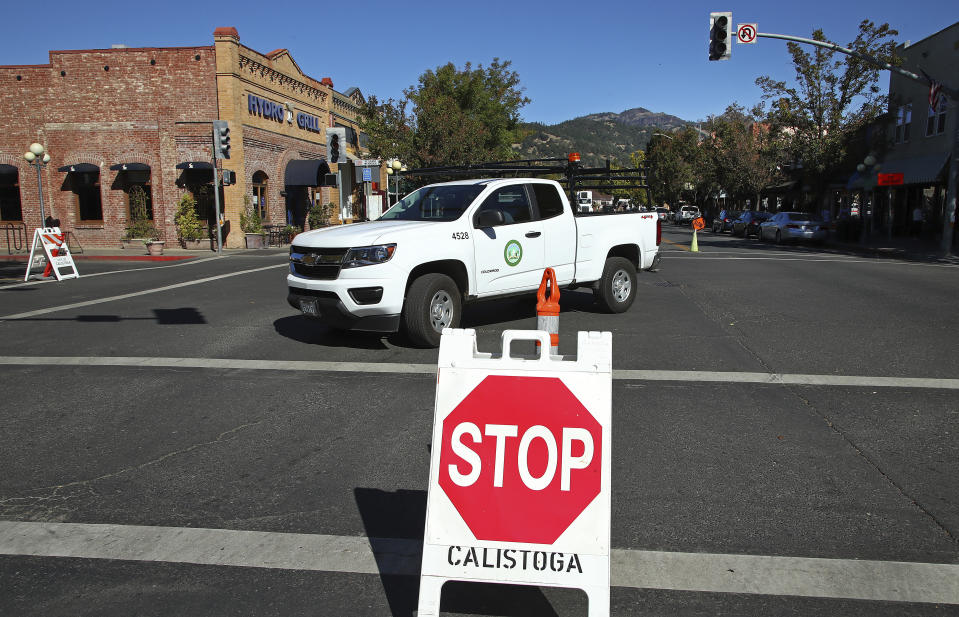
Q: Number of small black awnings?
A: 4